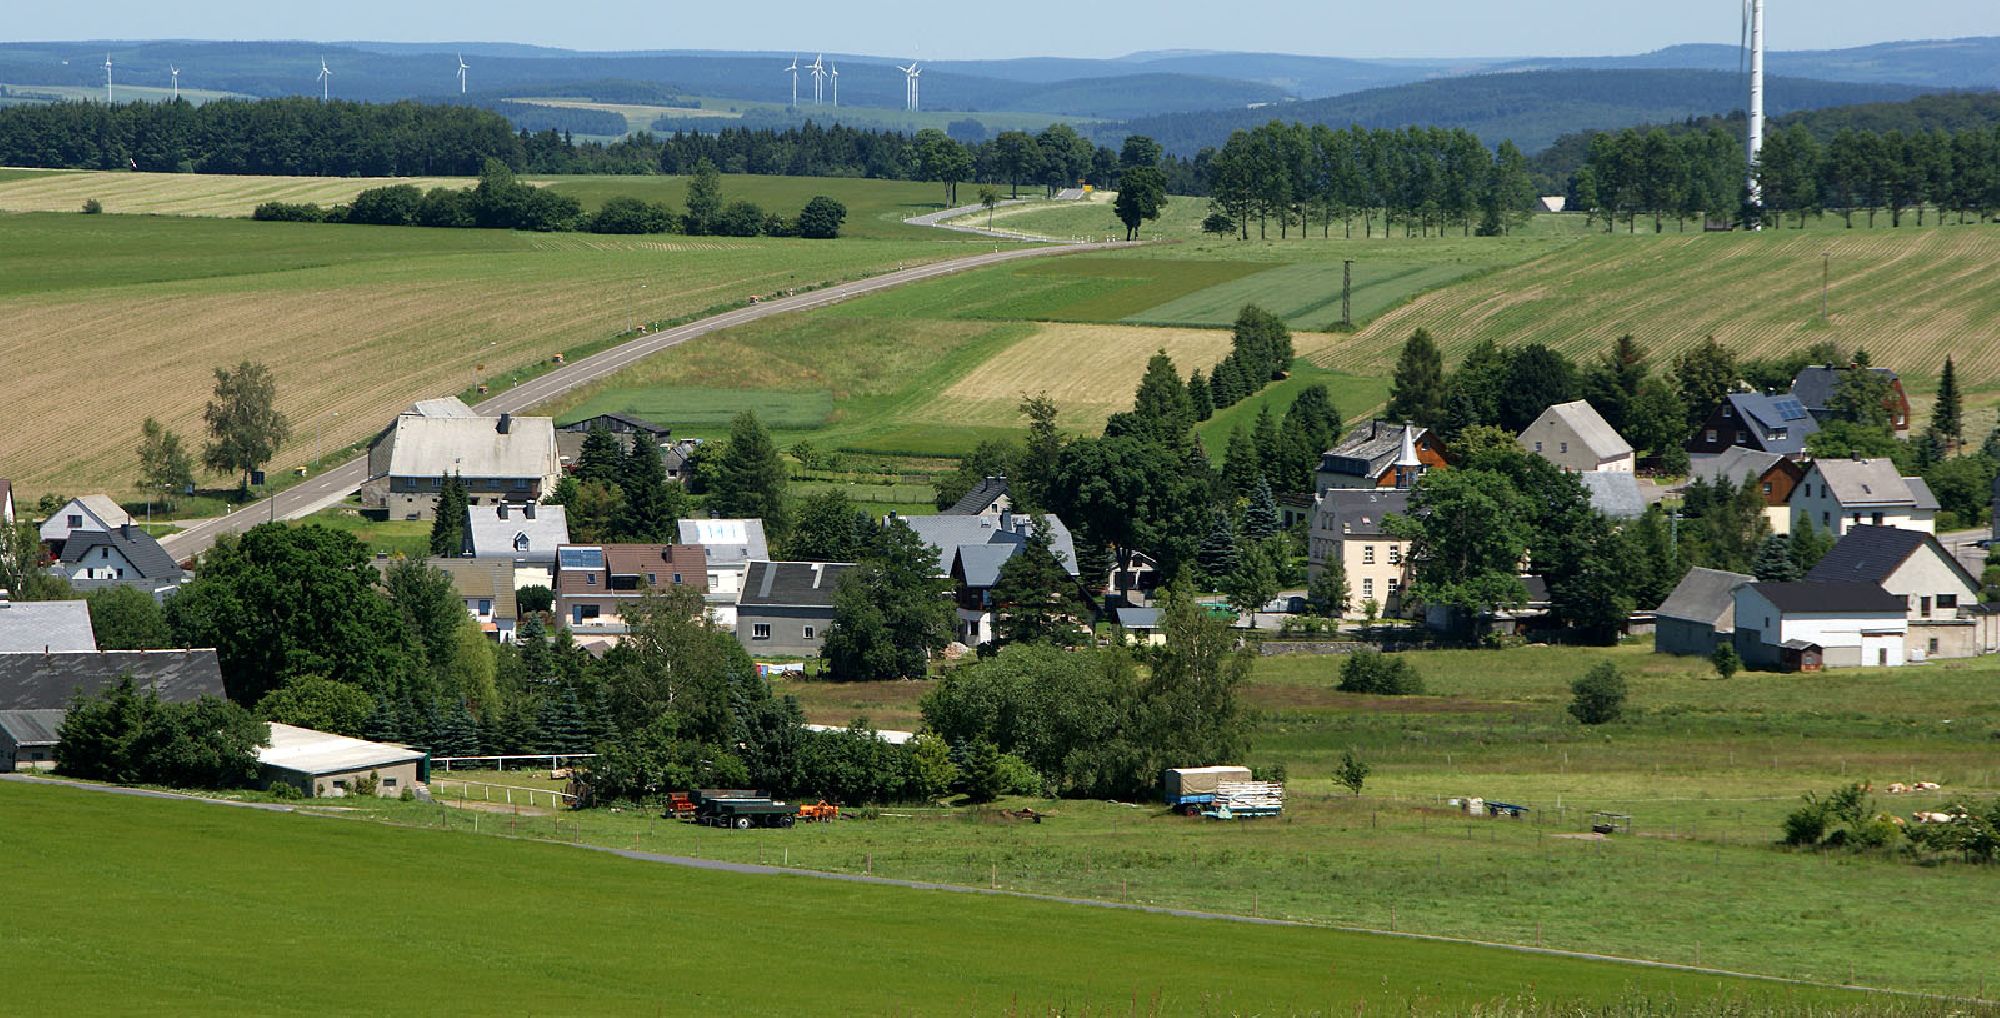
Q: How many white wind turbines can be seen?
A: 12